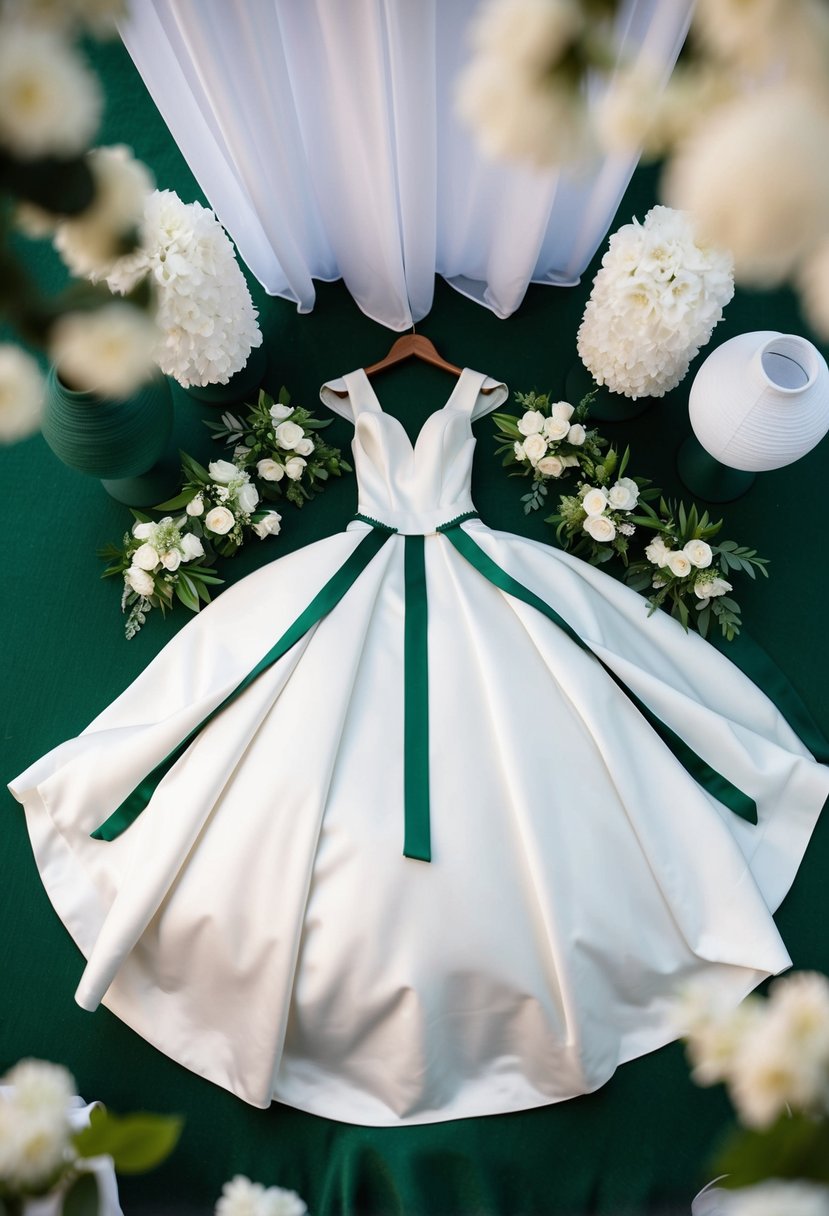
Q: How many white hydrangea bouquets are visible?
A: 2